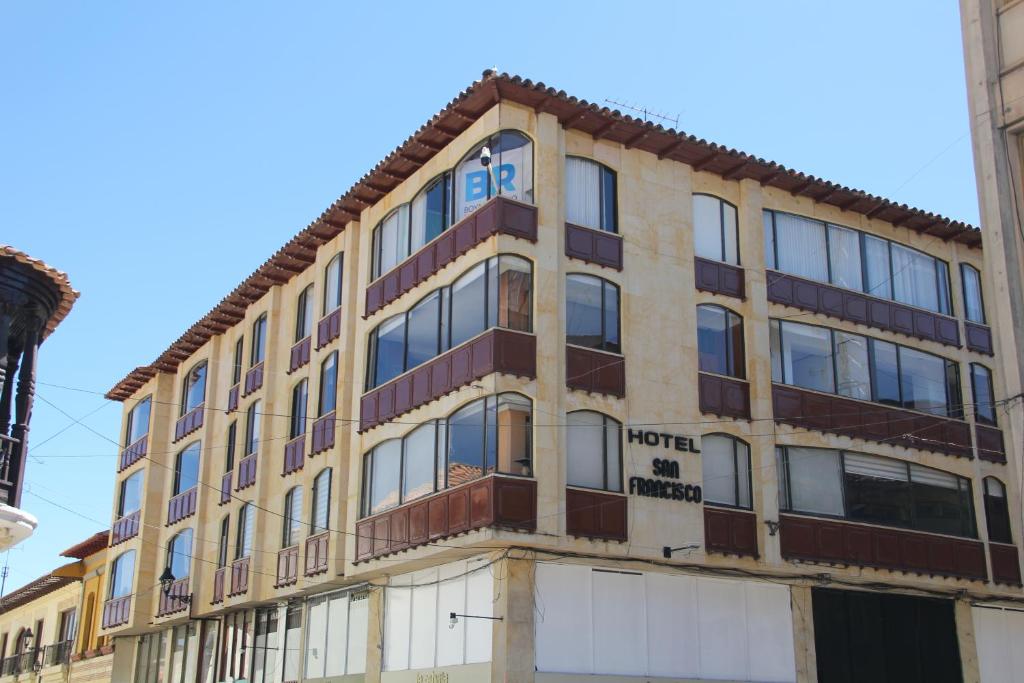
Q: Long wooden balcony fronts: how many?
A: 6